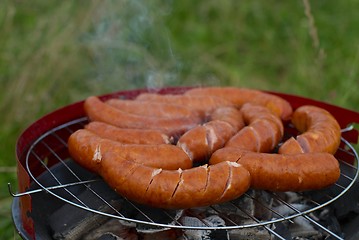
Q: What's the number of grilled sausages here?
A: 11